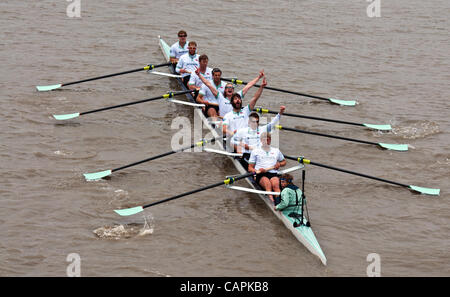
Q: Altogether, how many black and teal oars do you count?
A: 8